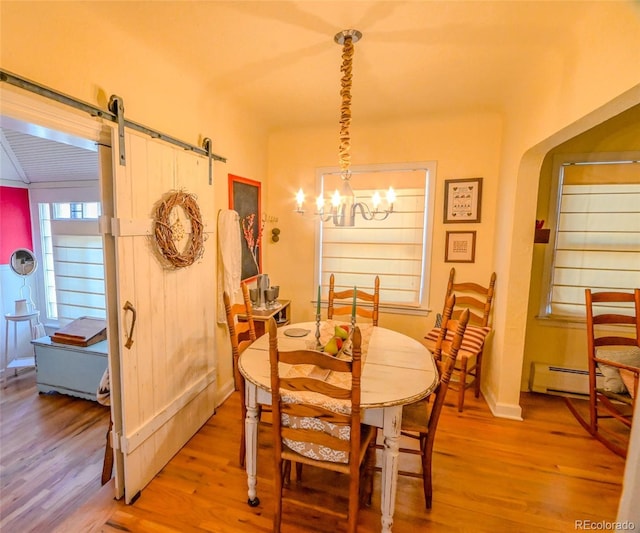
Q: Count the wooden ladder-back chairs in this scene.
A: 6